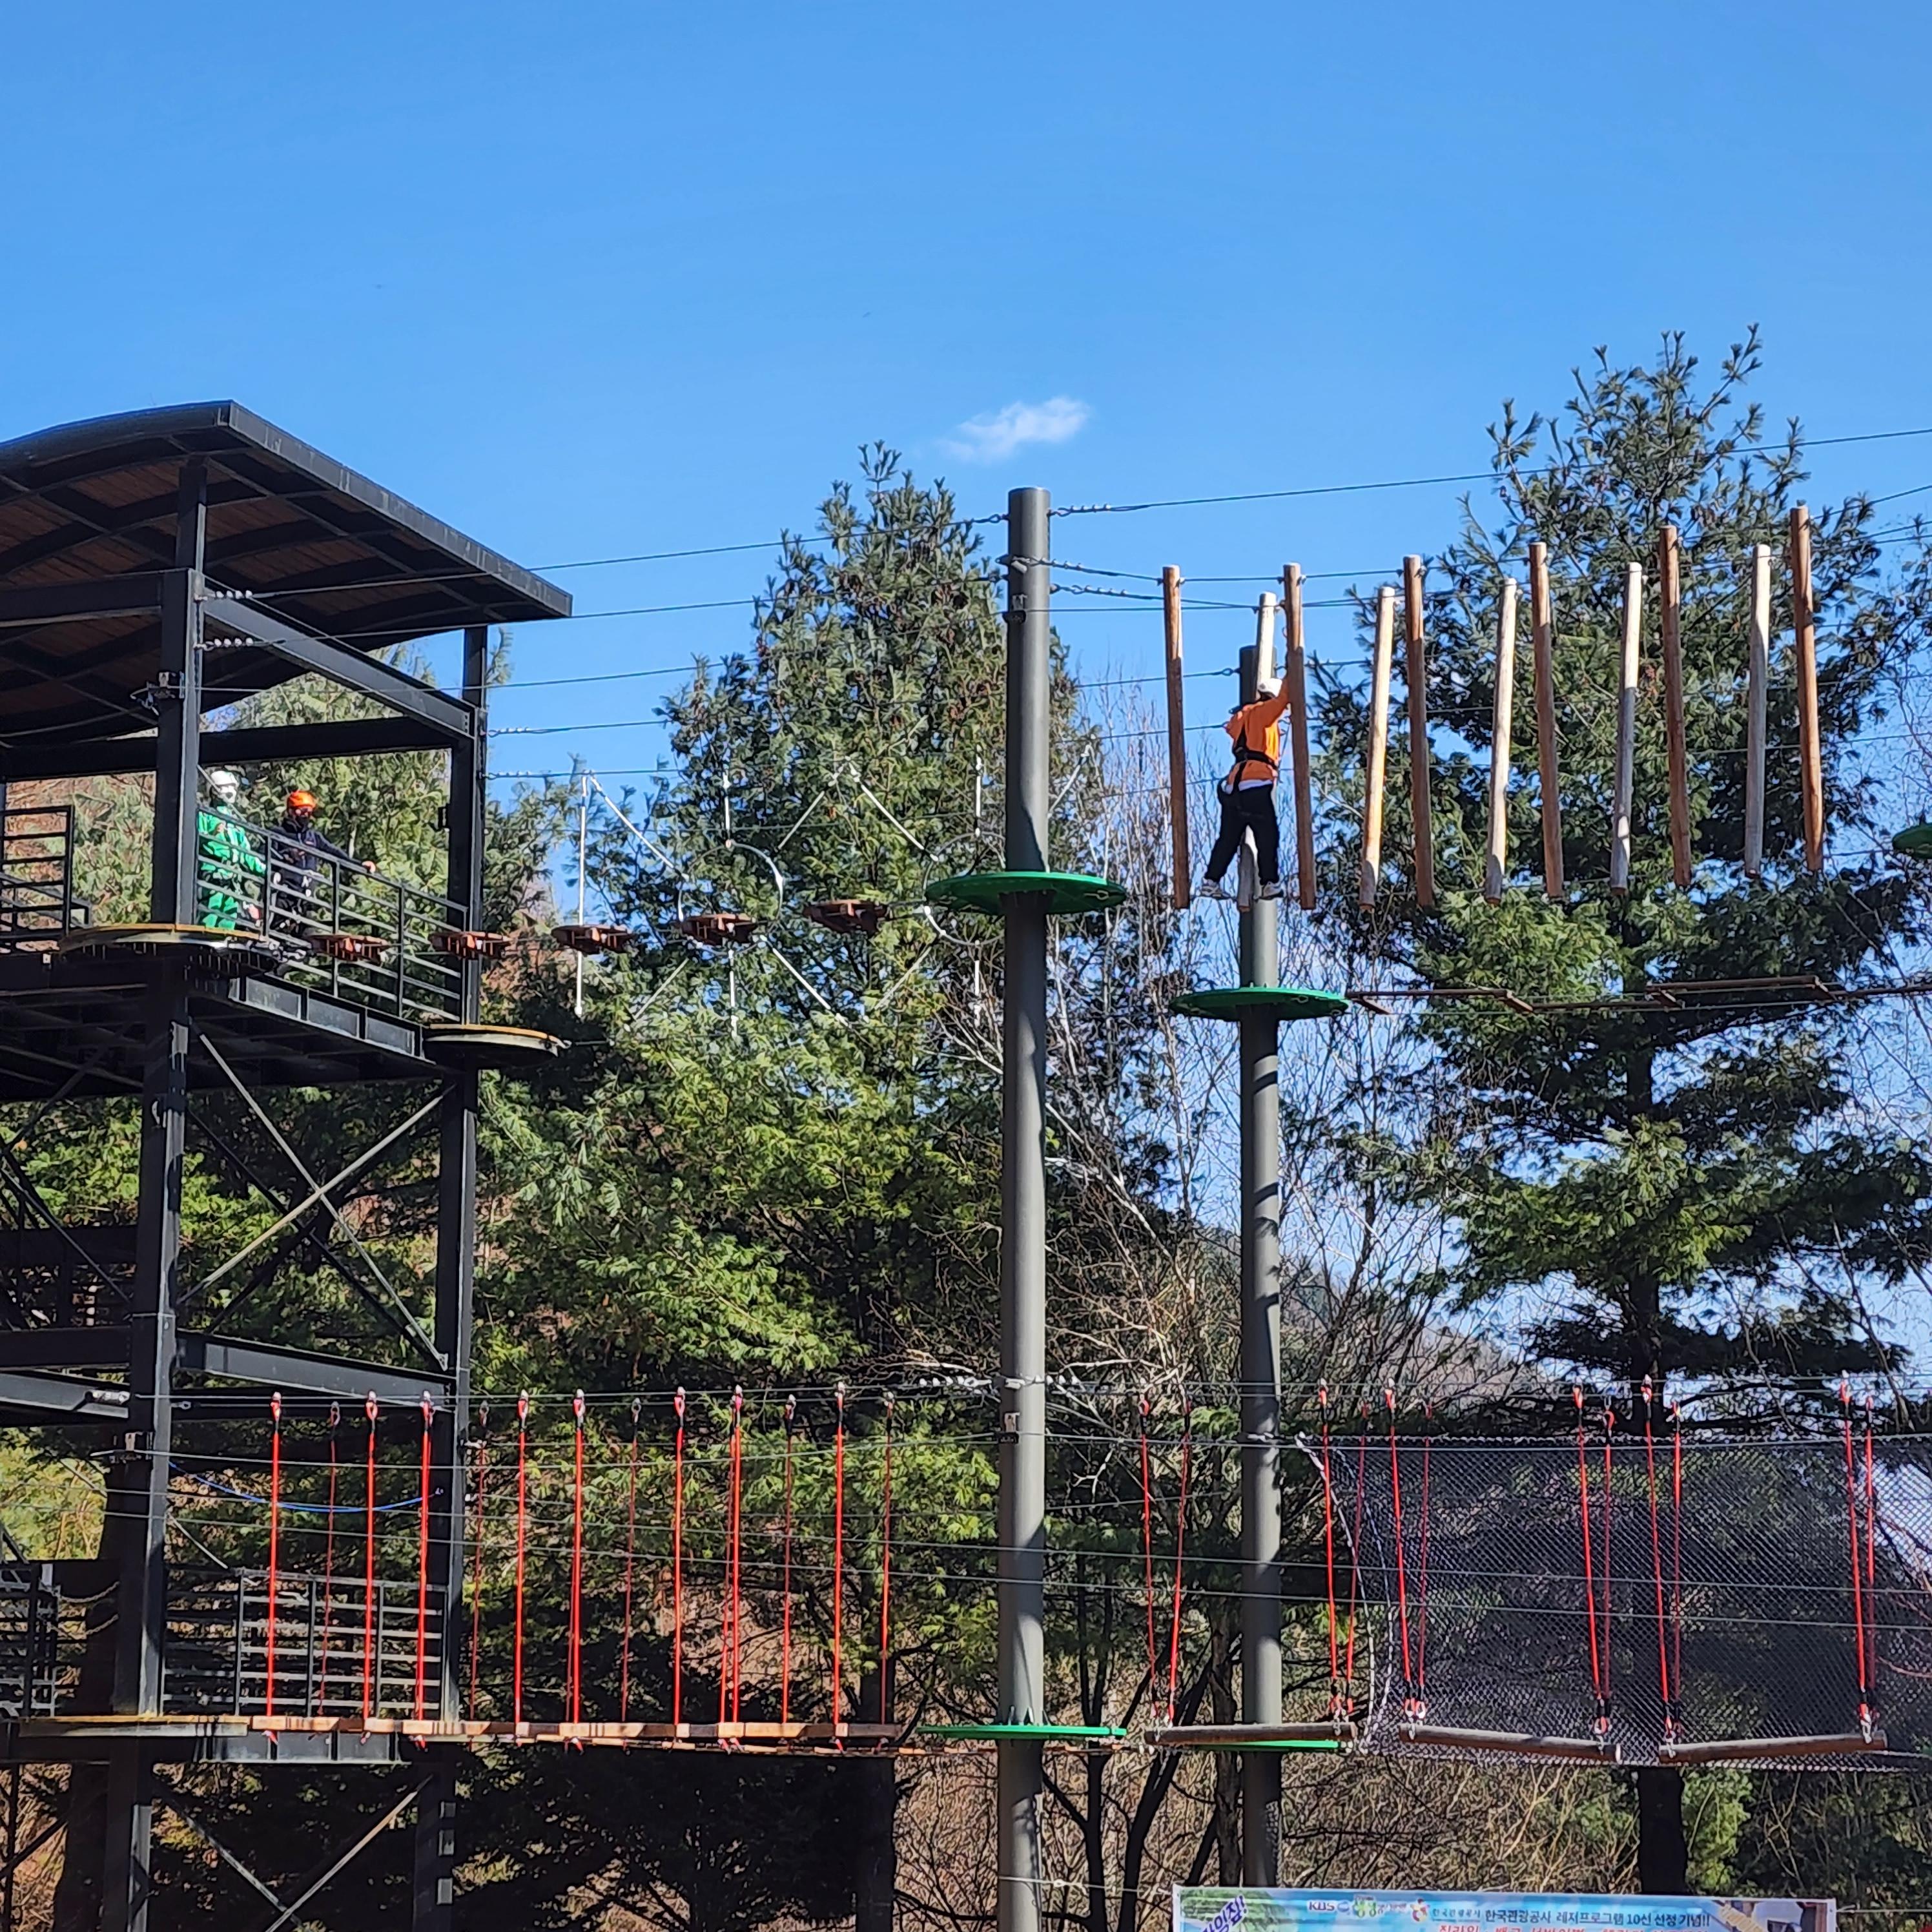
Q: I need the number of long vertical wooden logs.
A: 11